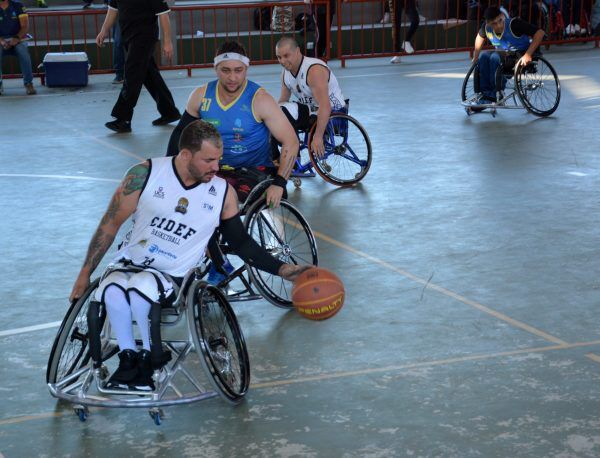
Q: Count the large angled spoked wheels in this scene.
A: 6